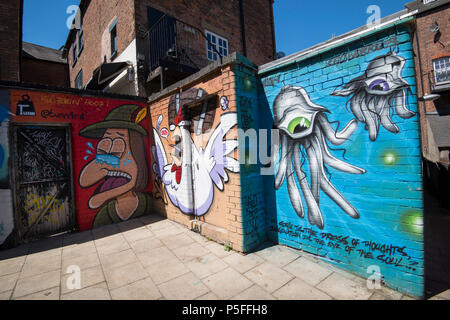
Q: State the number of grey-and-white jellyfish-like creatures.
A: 2